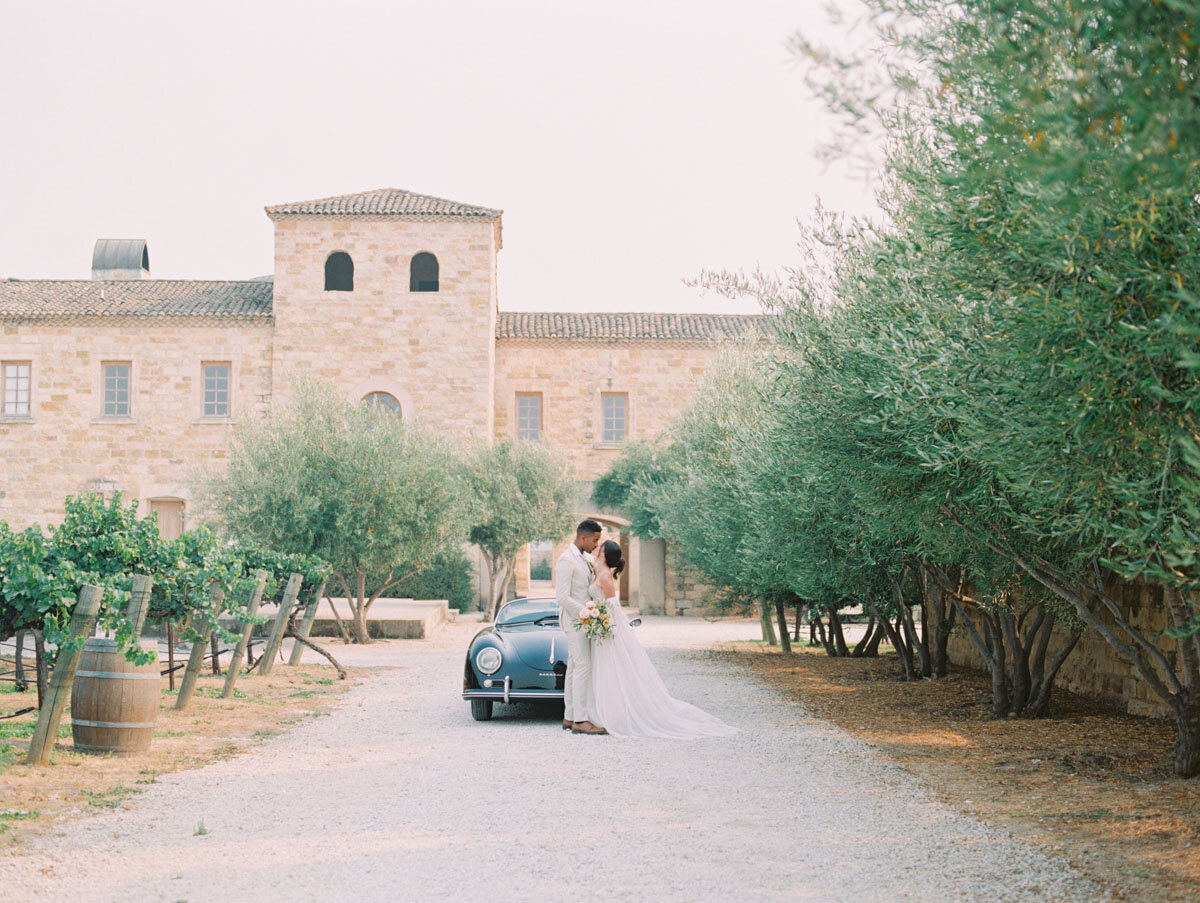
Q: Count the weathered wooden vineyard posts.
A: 6